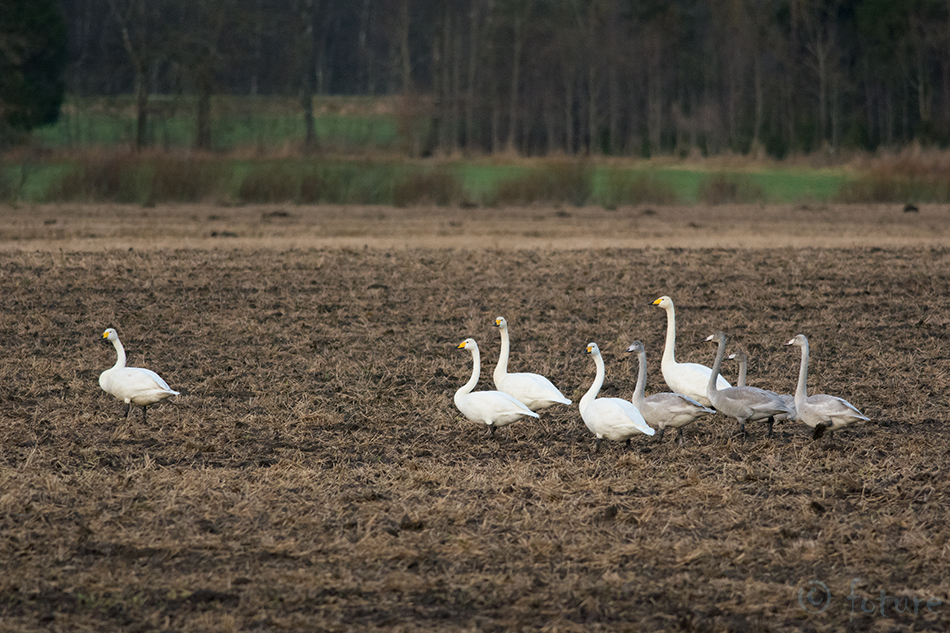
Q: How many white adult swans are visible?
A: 5